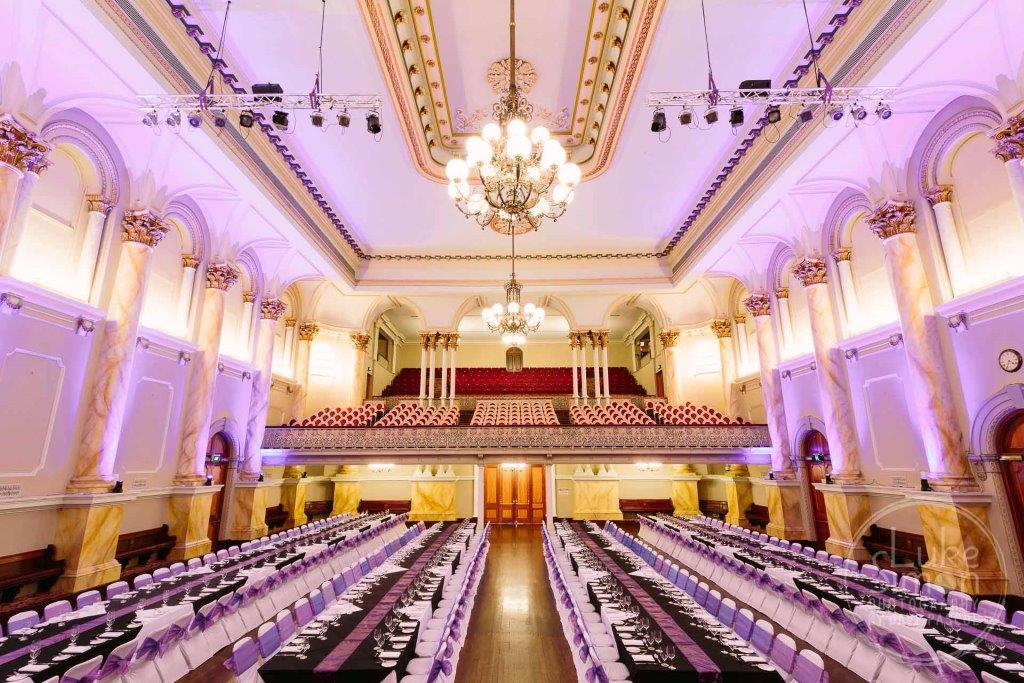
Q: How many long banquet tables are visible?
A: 4